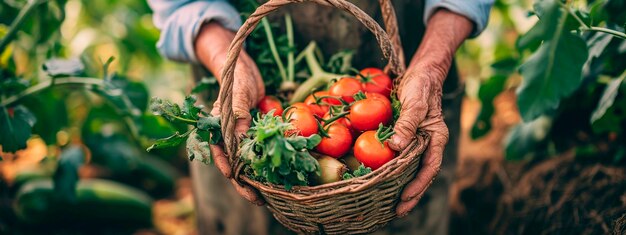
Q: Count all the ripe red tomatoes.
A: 9